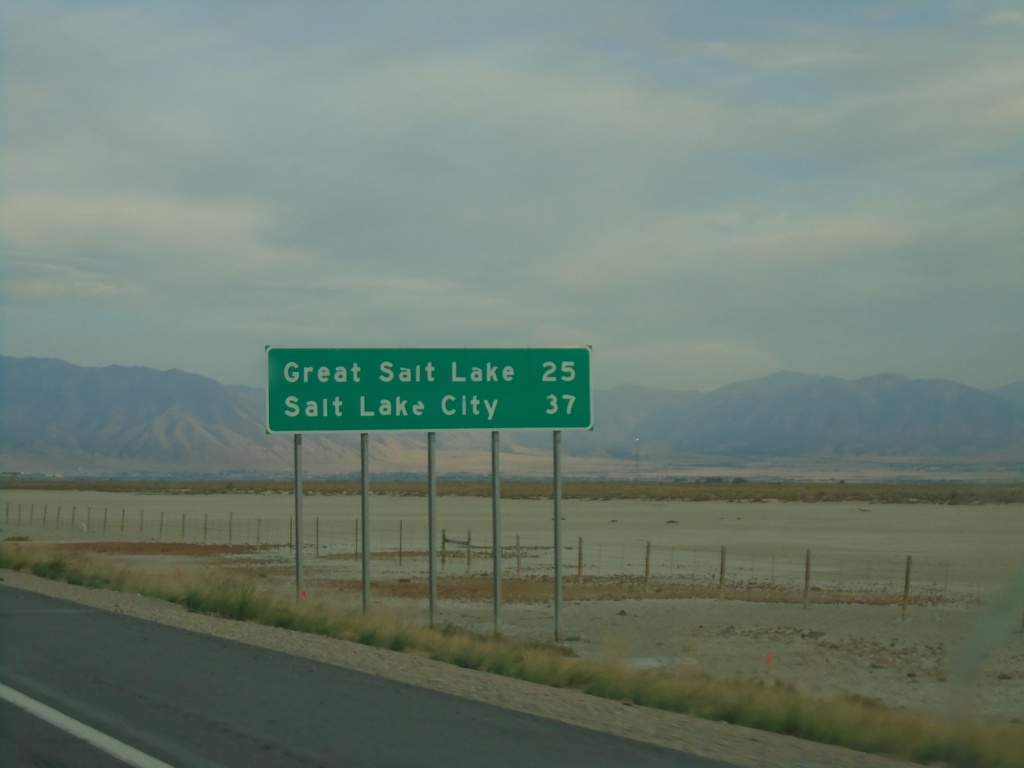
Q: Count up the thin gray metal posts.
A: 5